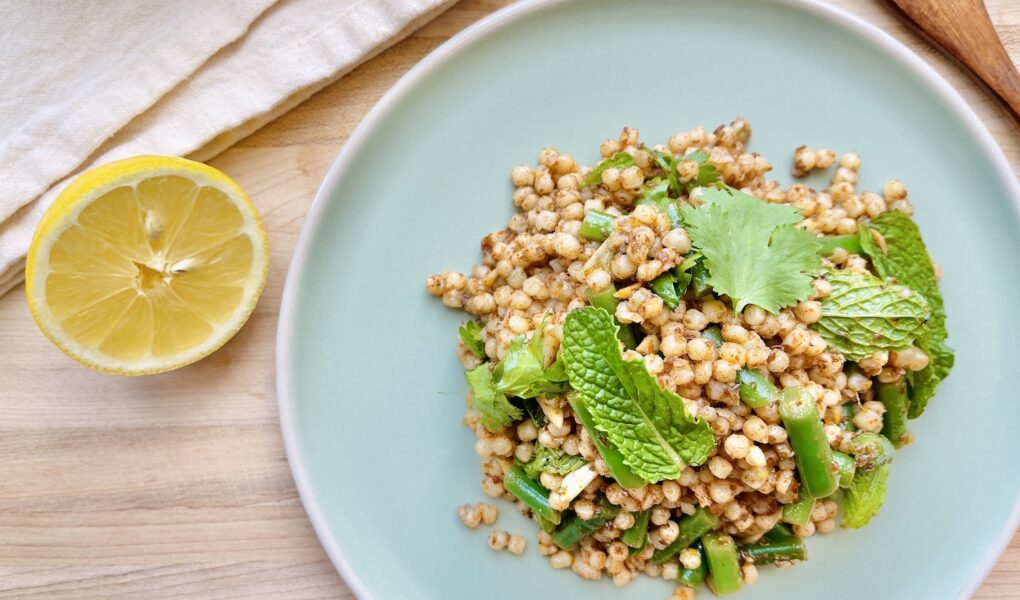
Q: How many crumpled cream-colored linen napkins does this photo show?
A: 1